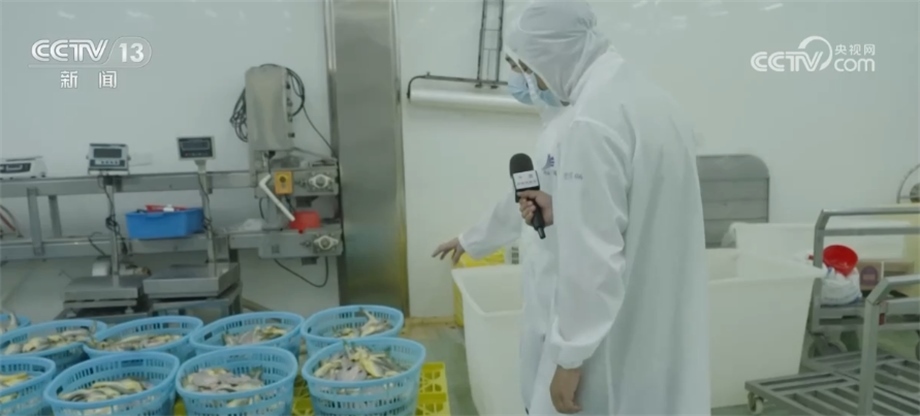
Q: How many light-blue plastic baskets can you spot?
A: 9